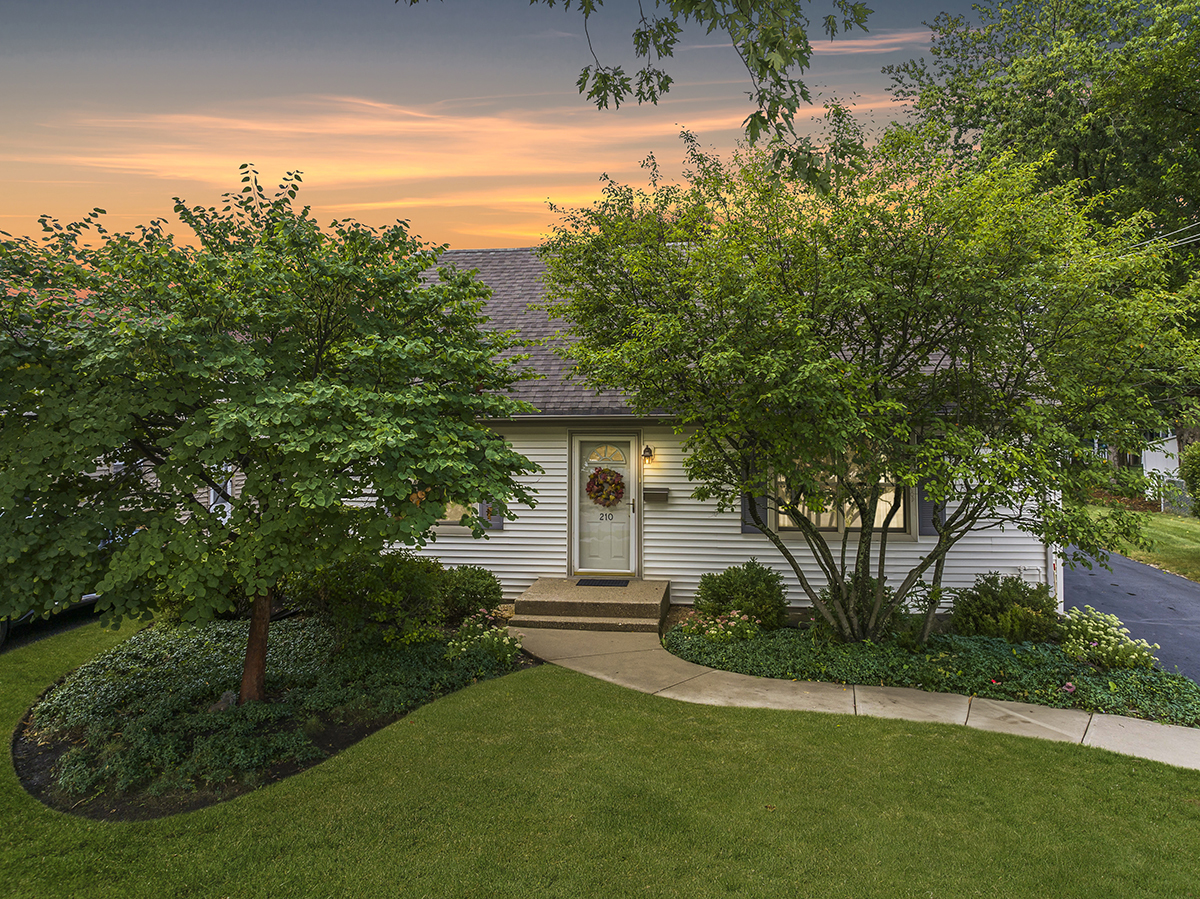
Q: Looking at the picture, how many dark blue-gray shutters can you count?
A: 3